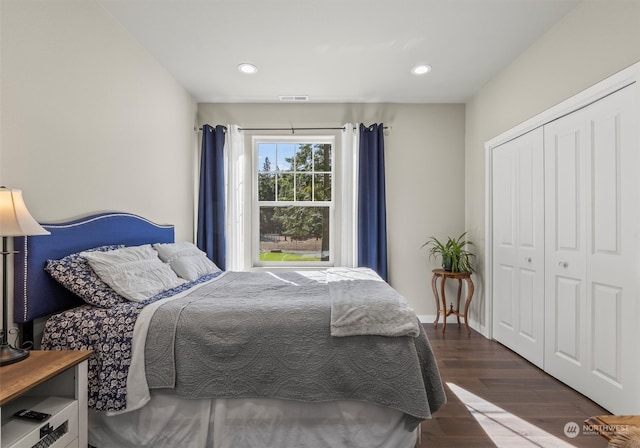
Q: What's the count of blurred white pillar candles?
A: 0